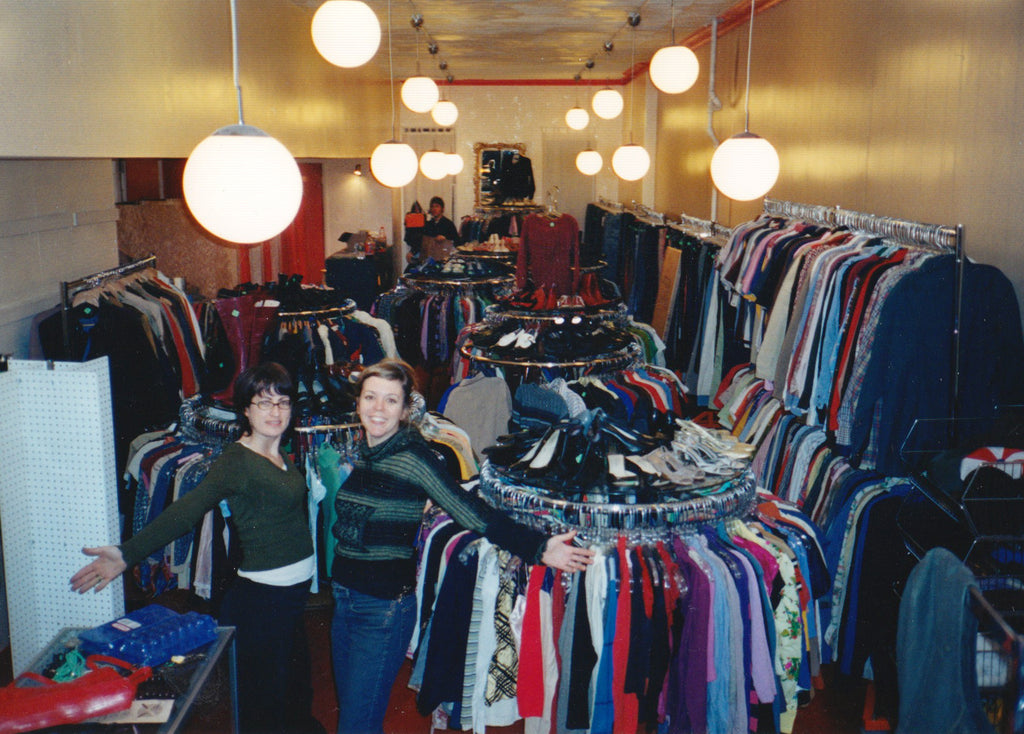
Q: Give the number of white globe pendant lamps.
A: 13